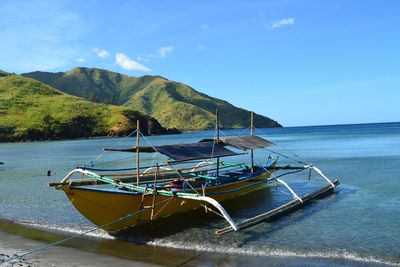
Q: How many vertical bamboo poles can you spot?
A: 3